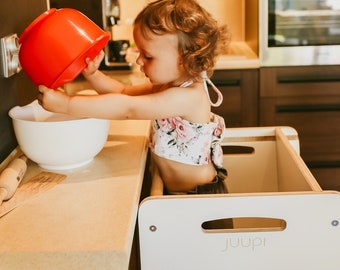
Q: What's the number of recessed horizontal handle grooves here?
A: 4